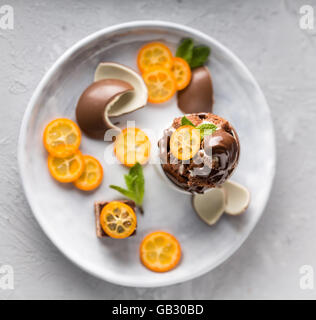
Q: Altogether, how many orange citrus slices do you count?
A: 10